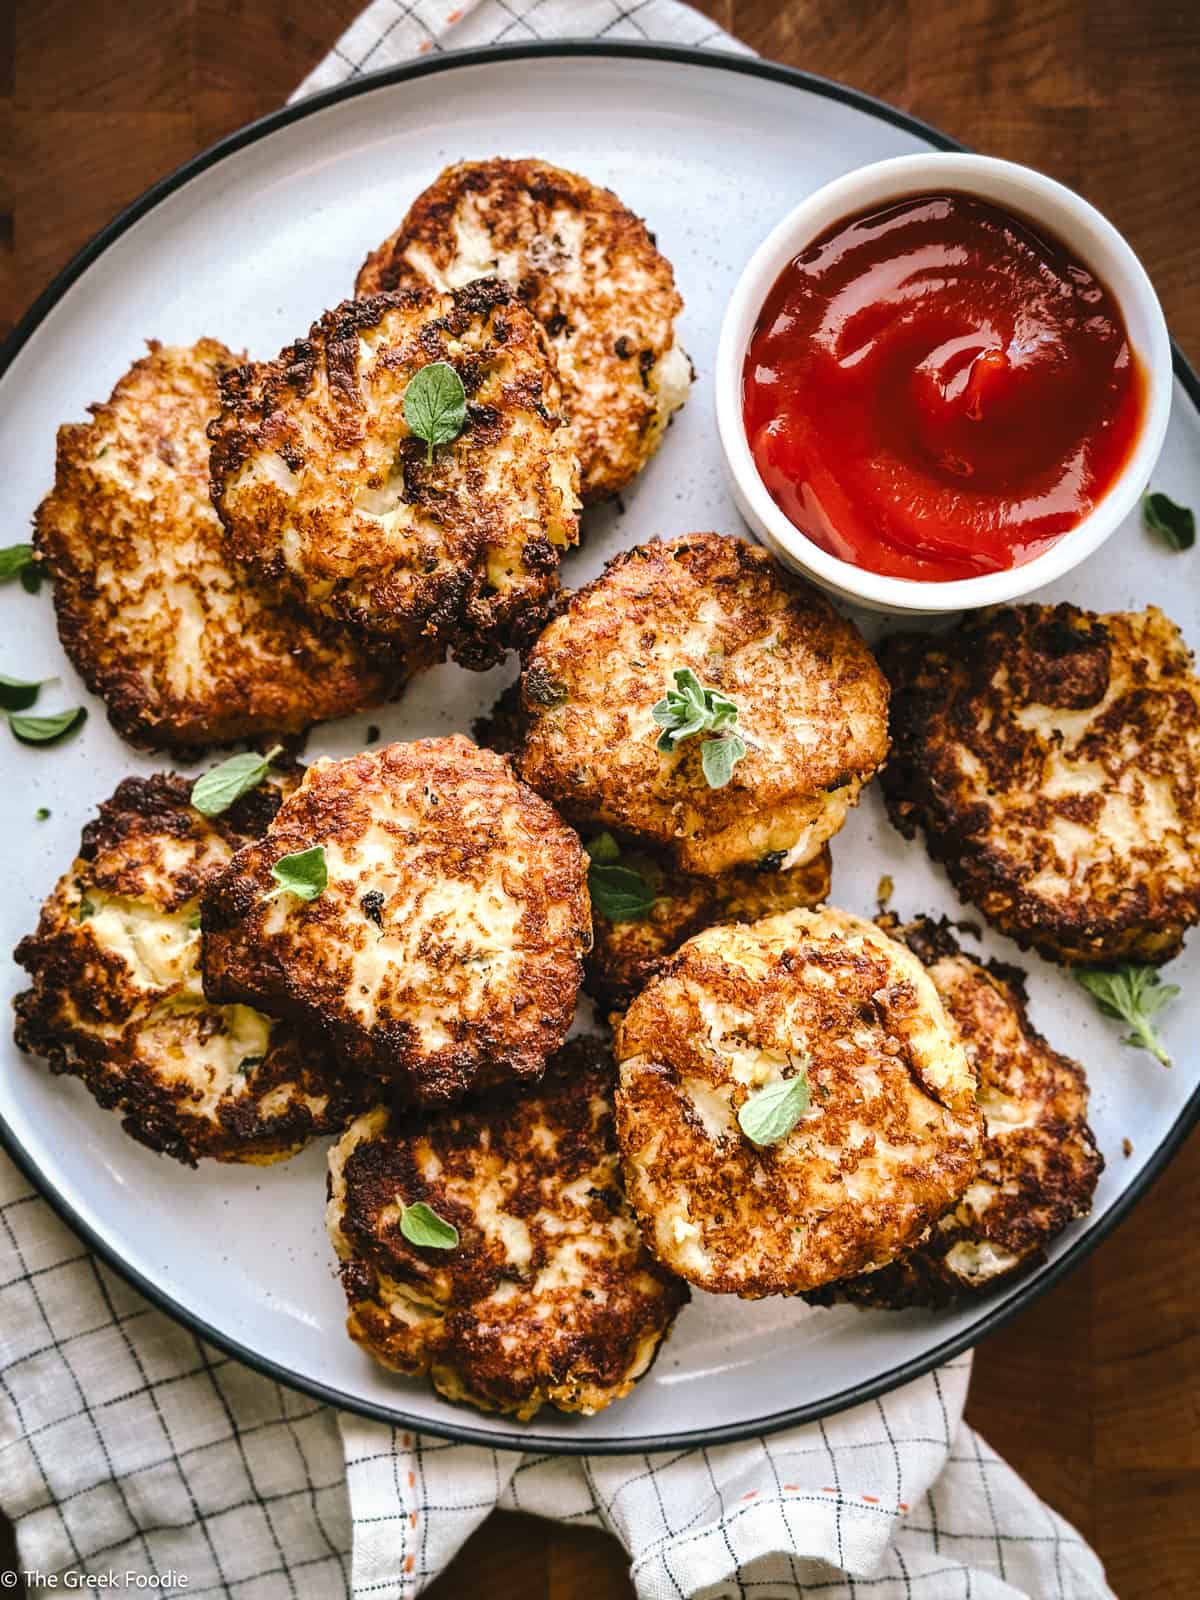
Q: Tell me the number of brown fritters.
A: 11